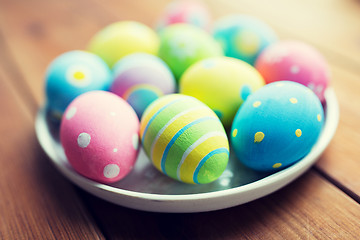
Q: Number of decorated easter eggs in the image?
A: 11